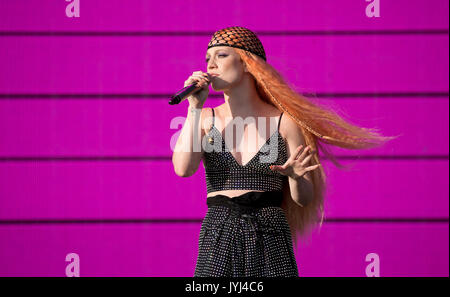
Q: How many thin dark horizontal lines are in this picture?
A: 4